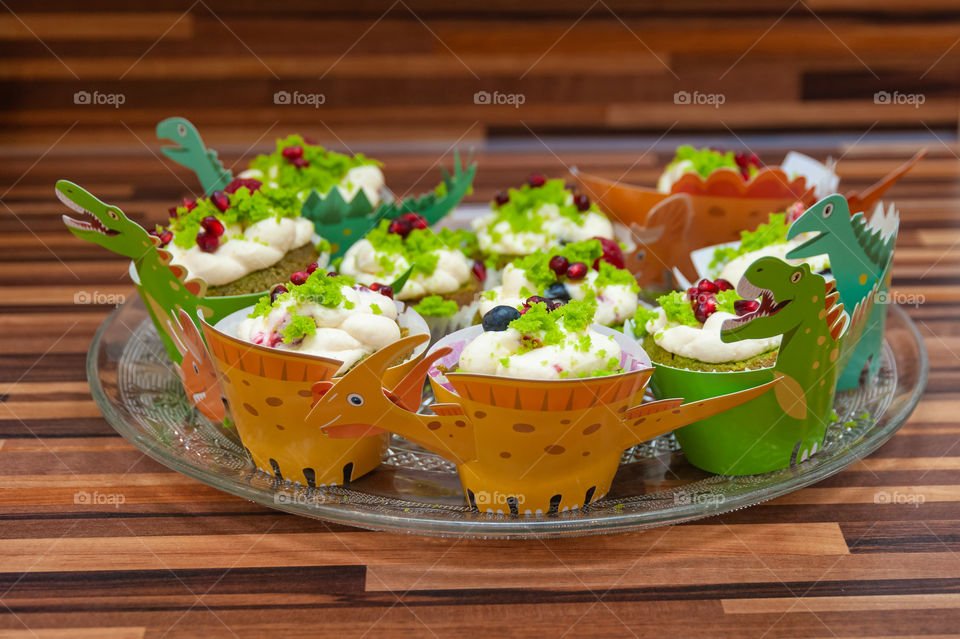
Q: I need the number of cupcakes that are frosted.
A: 10